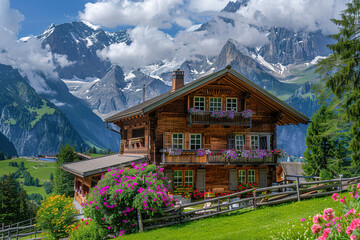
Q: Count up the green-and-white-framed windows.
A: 11